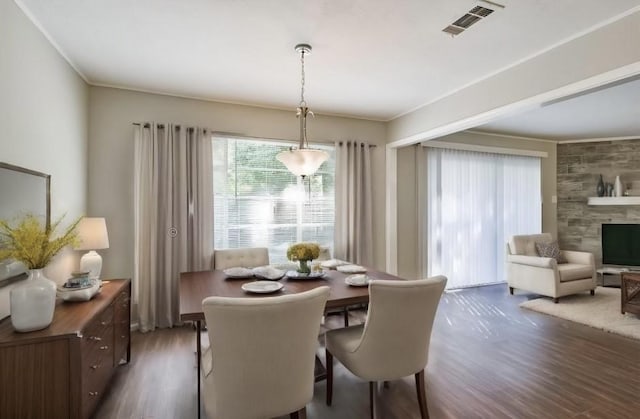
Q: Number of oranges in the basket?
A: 0